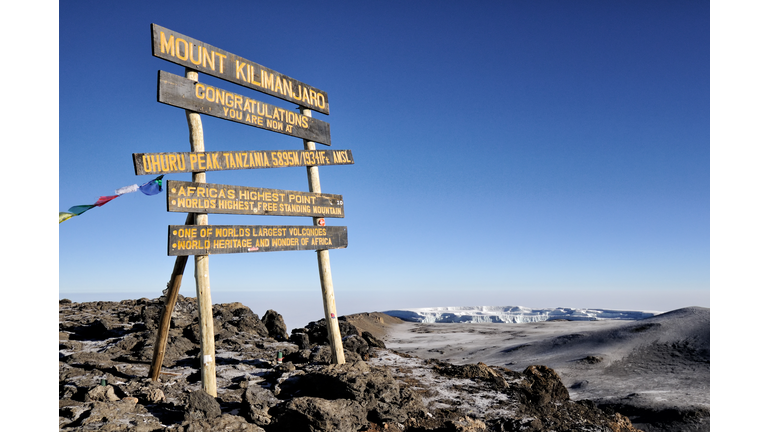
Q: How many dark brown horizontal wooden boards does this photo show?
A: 5